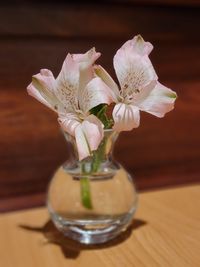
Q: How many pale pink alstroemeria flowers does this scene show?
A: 2